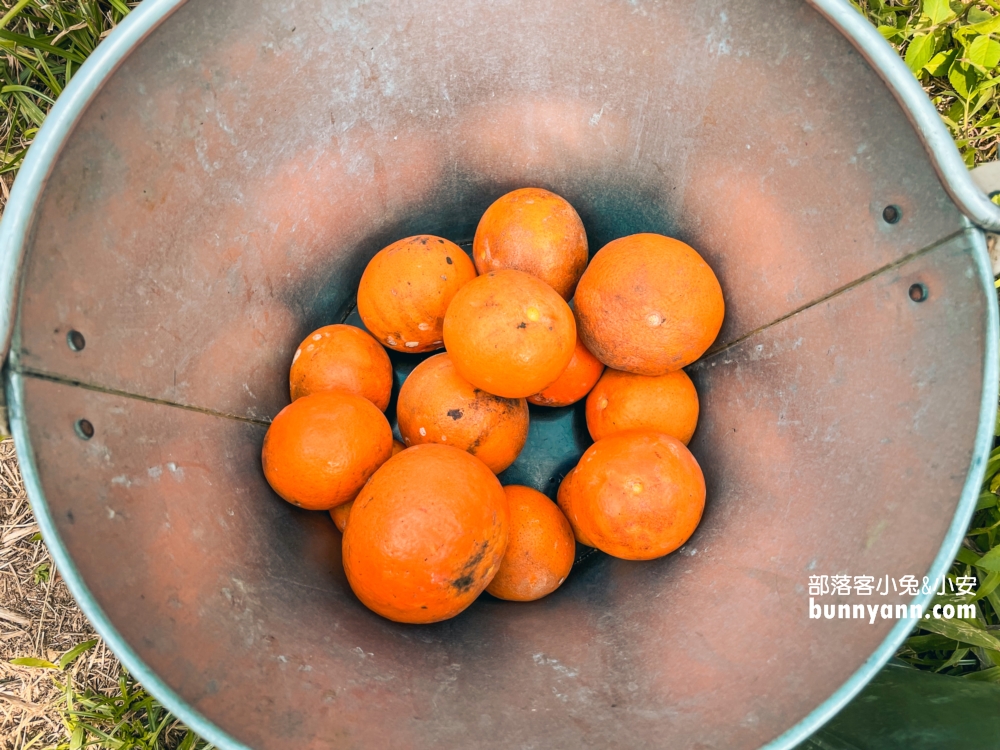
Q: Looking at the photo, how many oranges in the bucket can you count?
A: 14